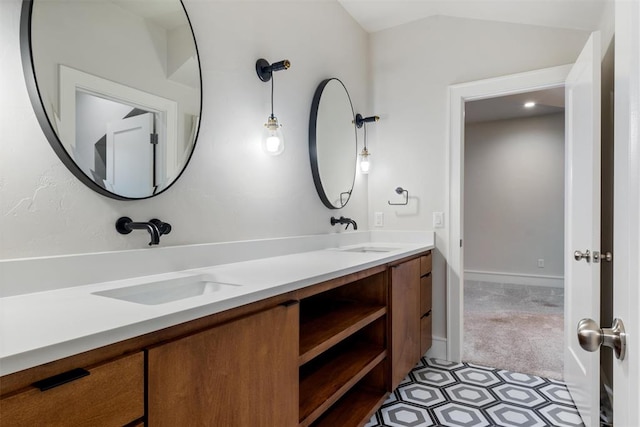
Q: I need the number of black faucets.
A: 2